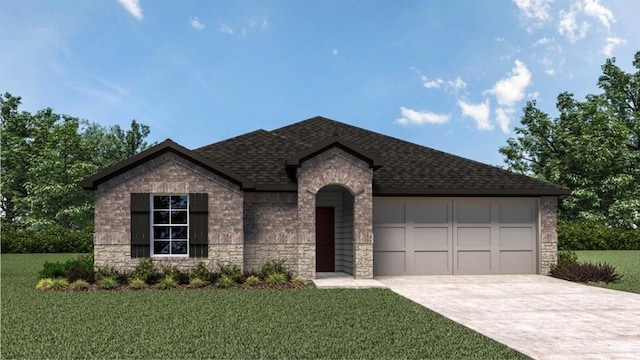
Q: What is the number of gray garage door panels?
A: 12